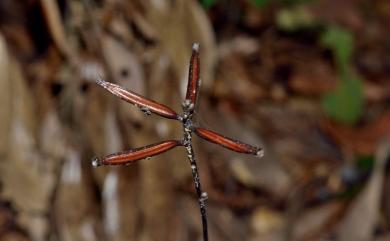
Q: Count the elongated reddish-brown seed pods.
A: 4